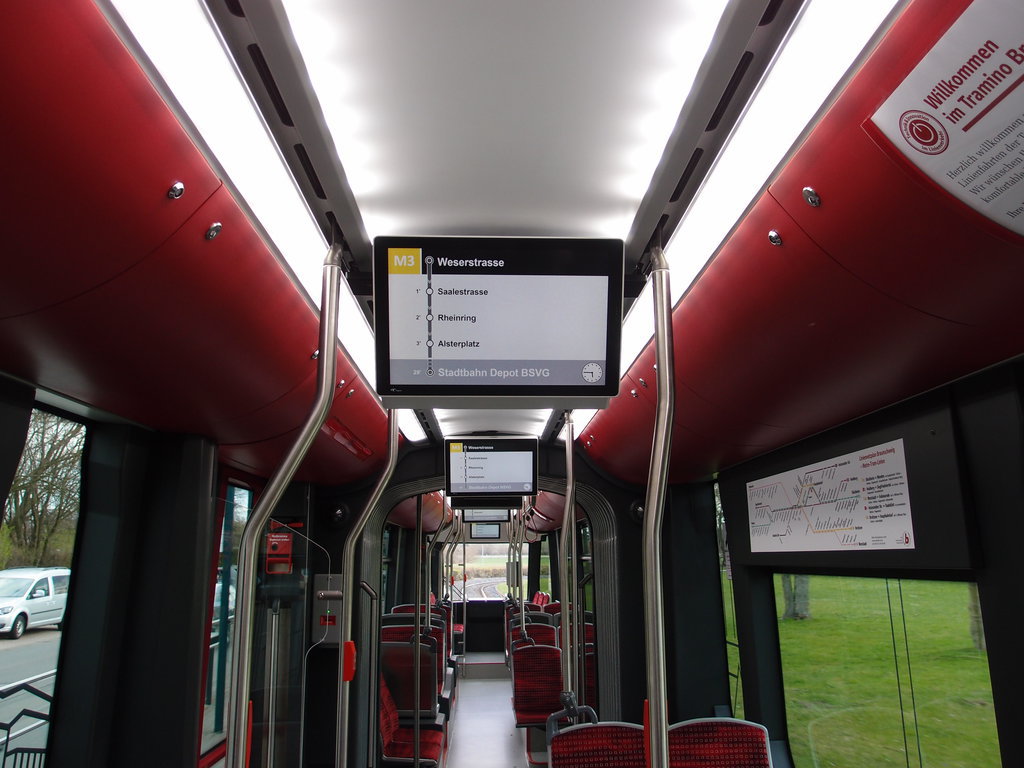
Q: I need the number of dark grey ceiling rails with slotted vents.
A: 2